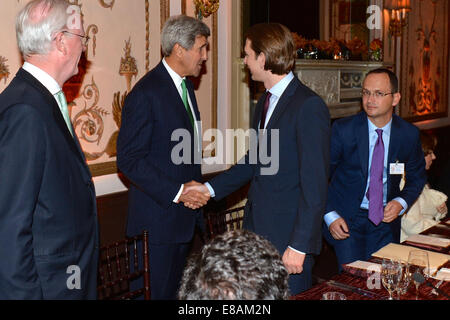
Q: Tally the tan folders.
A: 1